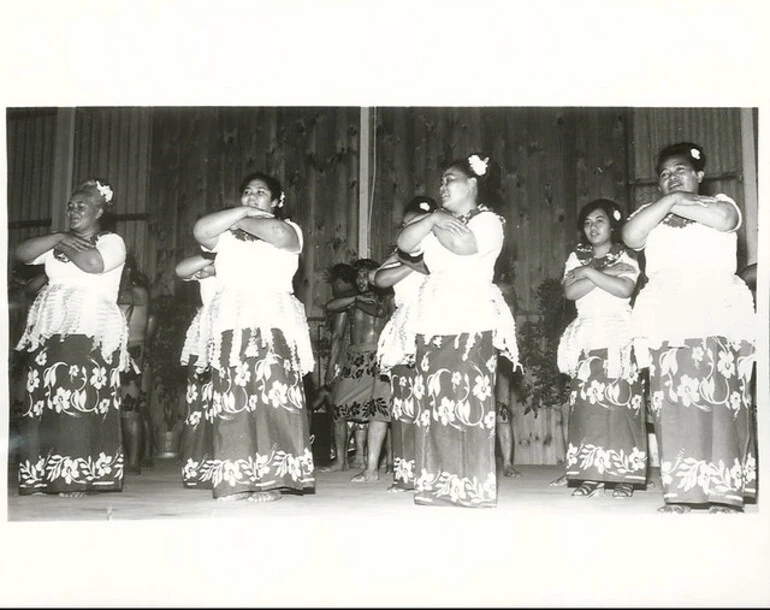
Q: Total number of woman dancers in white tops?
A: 7